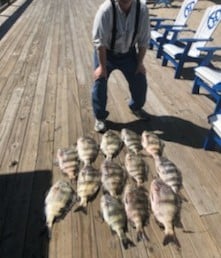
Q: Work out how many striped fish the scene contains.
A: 13